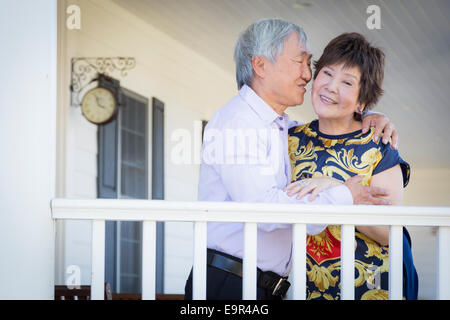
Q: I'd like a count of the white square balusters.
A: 8